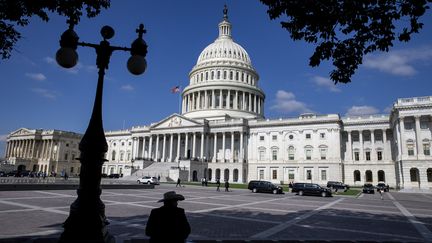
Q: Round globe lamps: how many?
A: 2